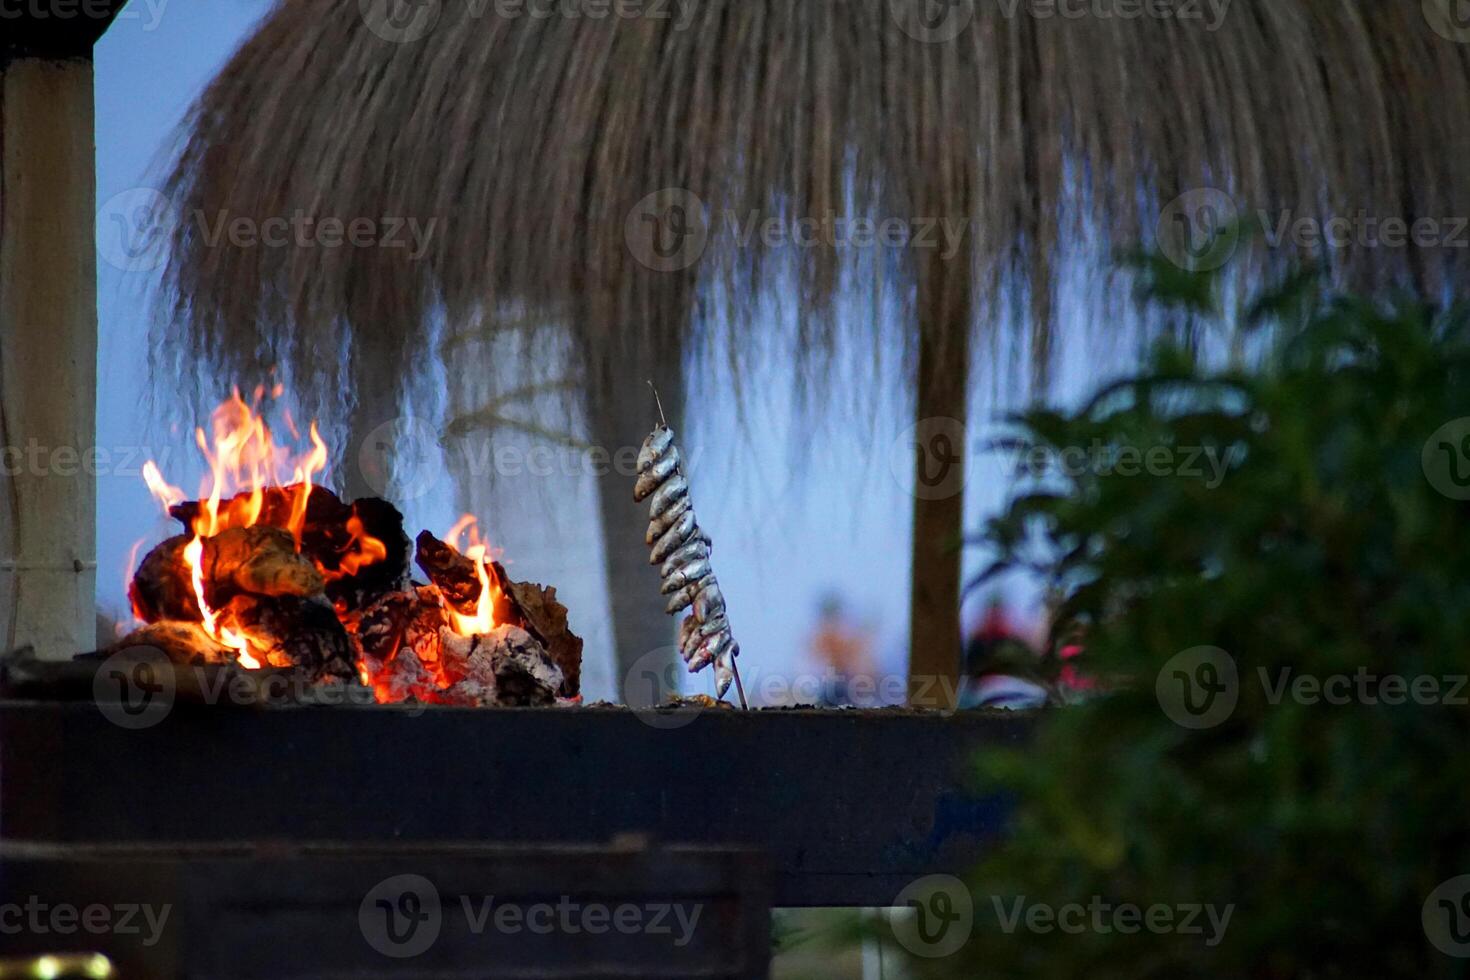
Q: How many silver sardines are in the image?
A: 13